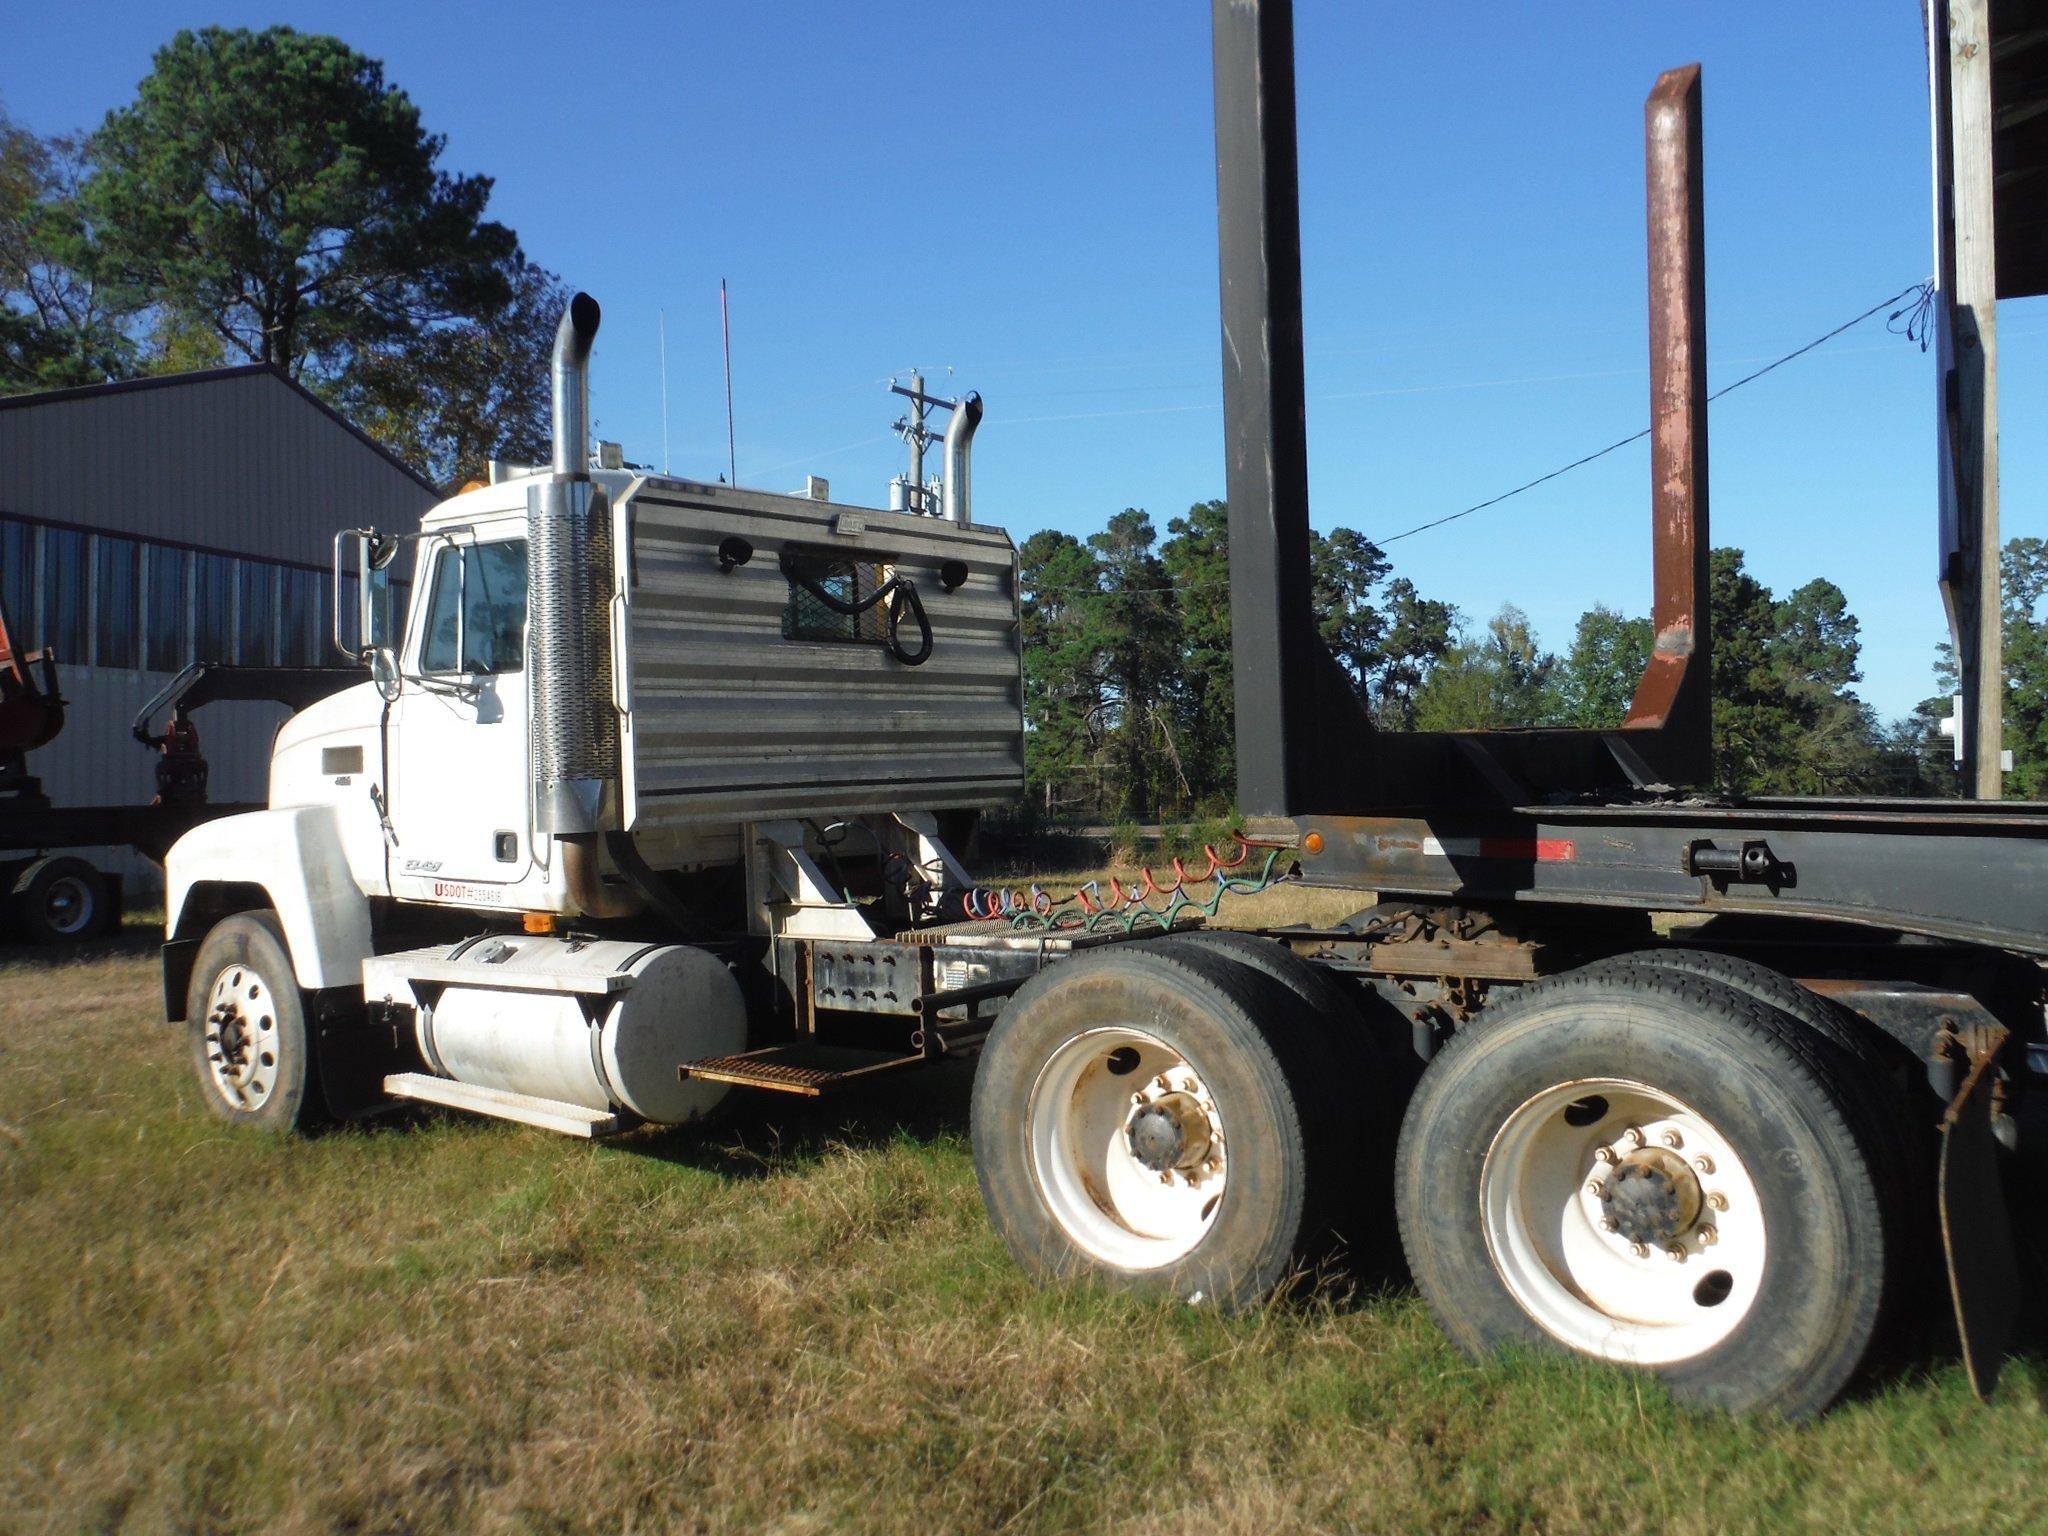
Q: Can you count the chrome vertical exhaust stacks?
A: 2